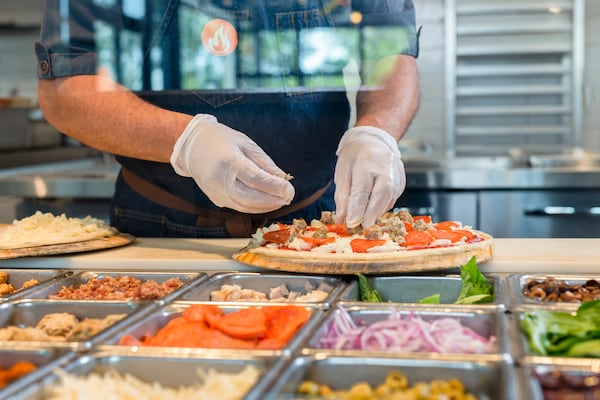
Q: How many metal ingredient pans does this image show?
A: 13